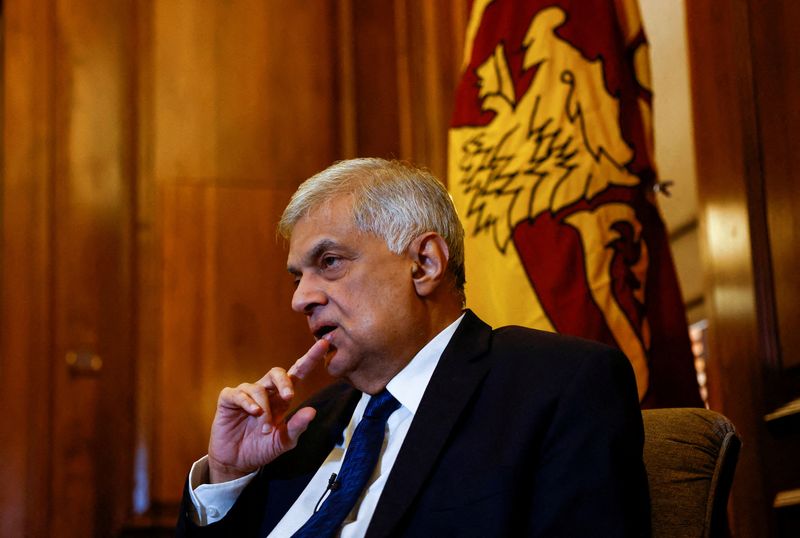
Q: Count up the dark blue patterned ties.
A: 1